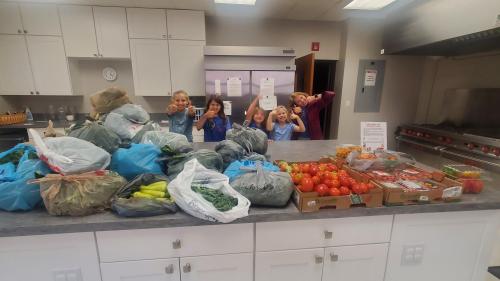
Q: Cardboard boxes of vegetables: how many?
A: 2